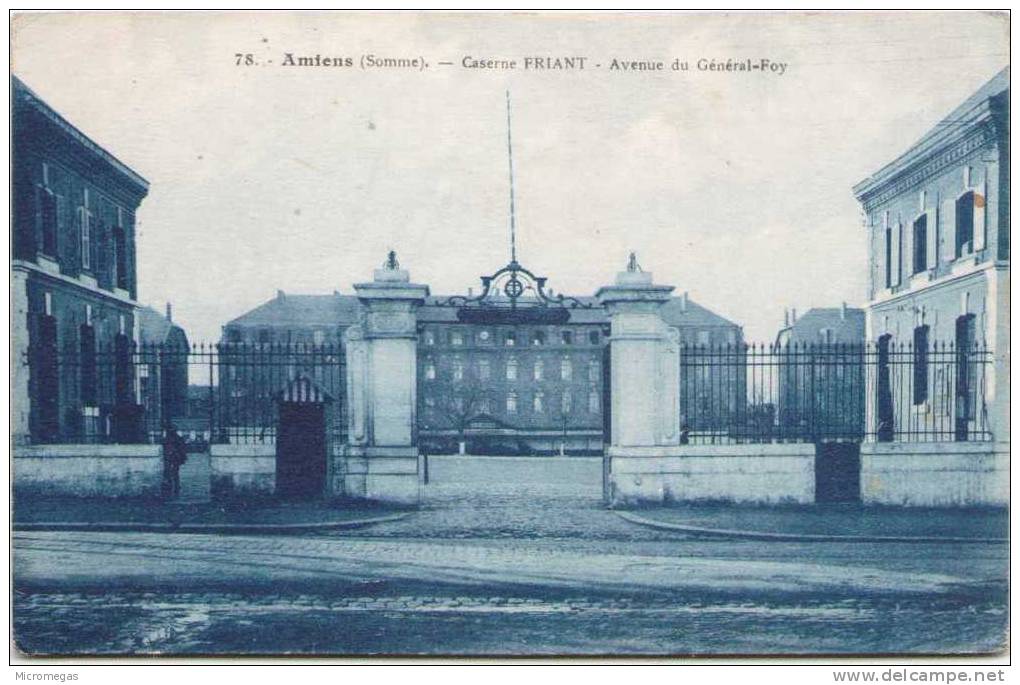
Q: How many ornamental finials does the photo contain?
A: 2